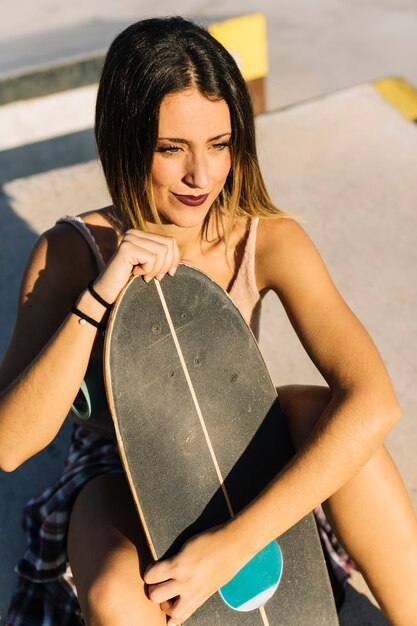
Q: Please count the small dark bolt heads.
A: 4